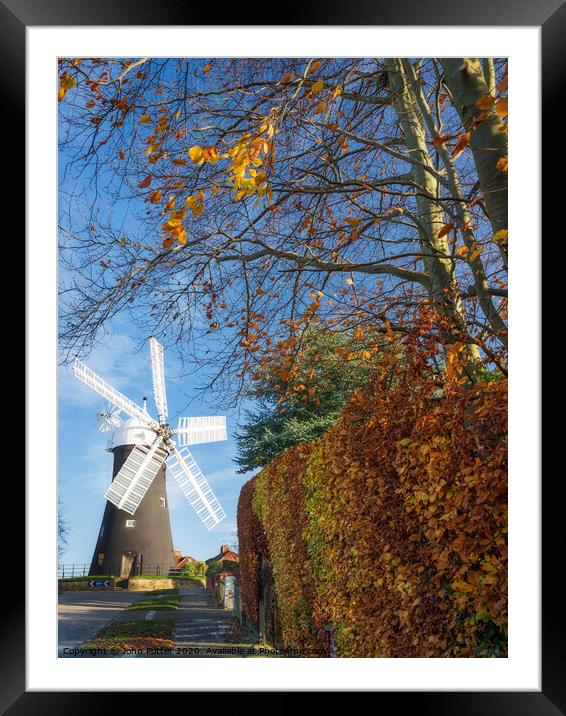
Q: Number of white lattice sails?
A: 5